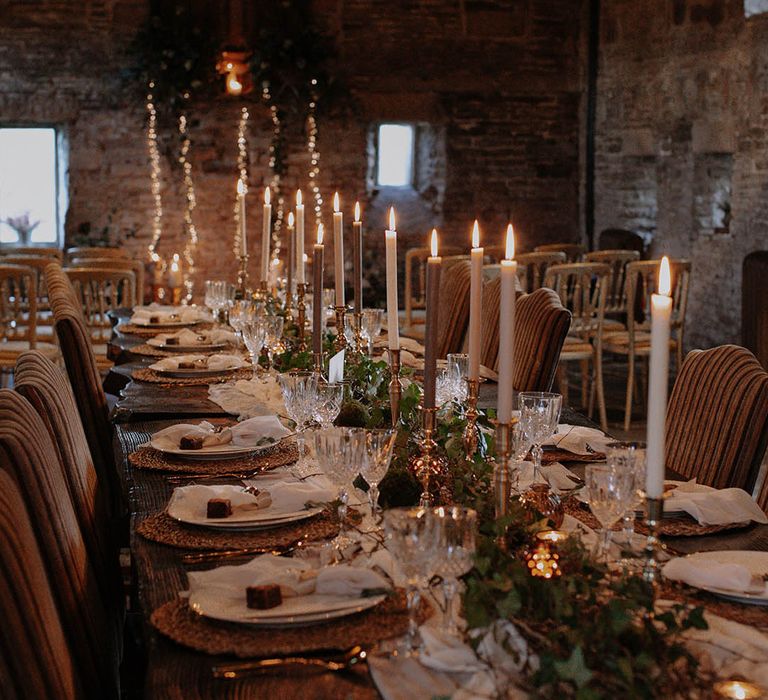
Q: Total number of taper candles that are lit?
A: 12